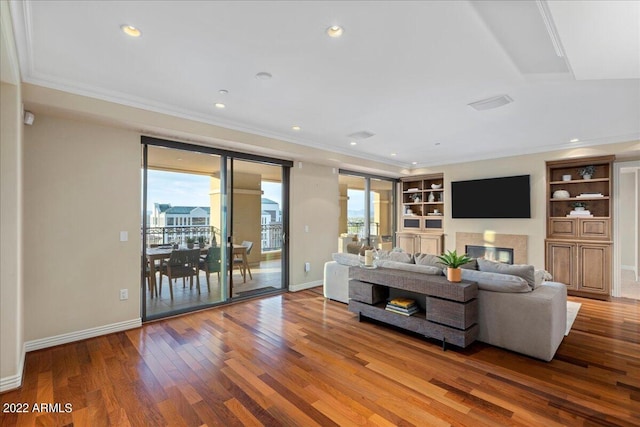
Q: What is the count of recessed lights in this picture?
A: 8